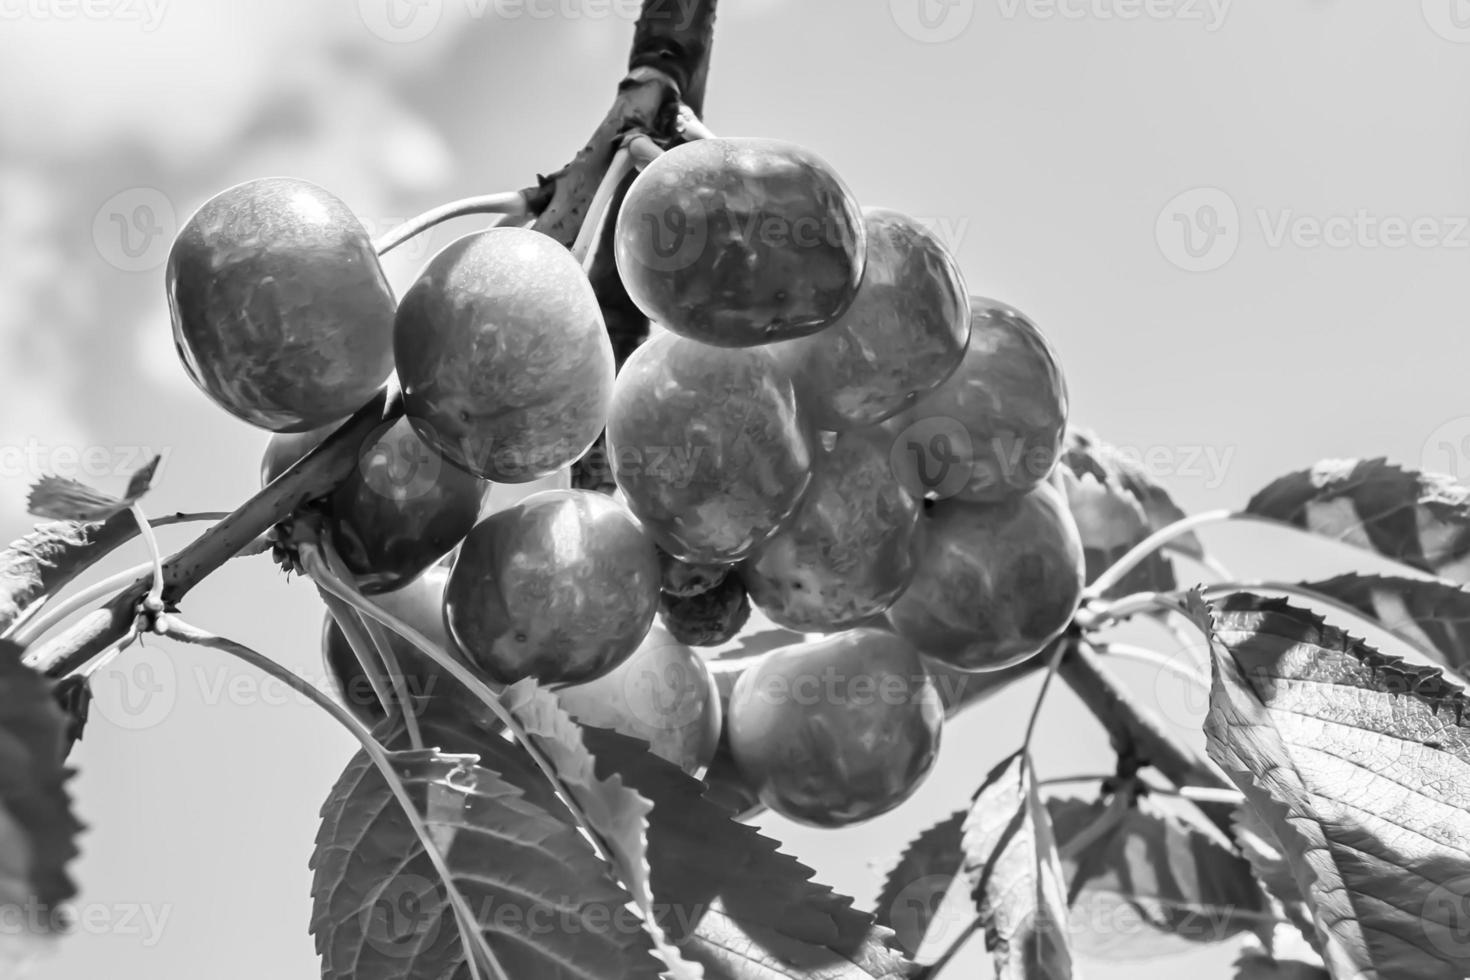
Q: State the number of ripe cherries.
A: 14